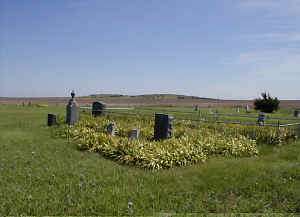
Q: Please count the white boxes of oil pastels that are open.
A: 0